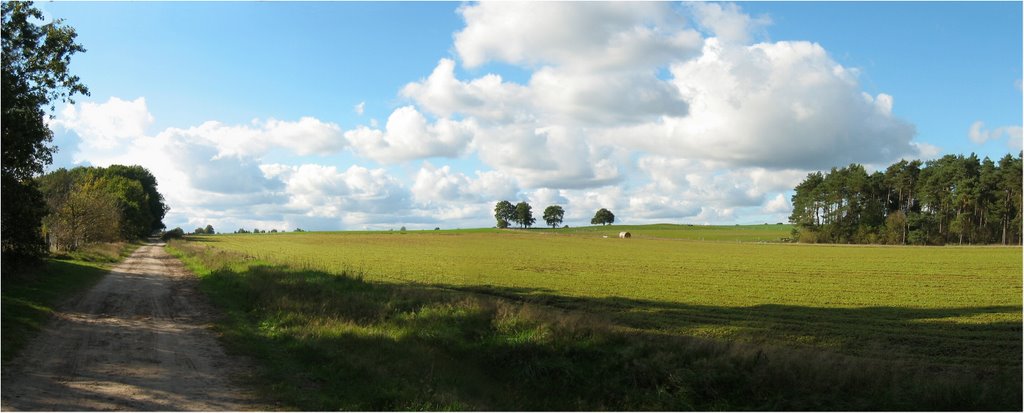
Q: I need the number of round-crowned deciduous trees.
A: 4